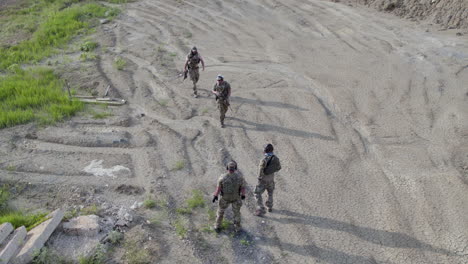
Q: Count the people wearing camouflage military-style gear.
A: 4